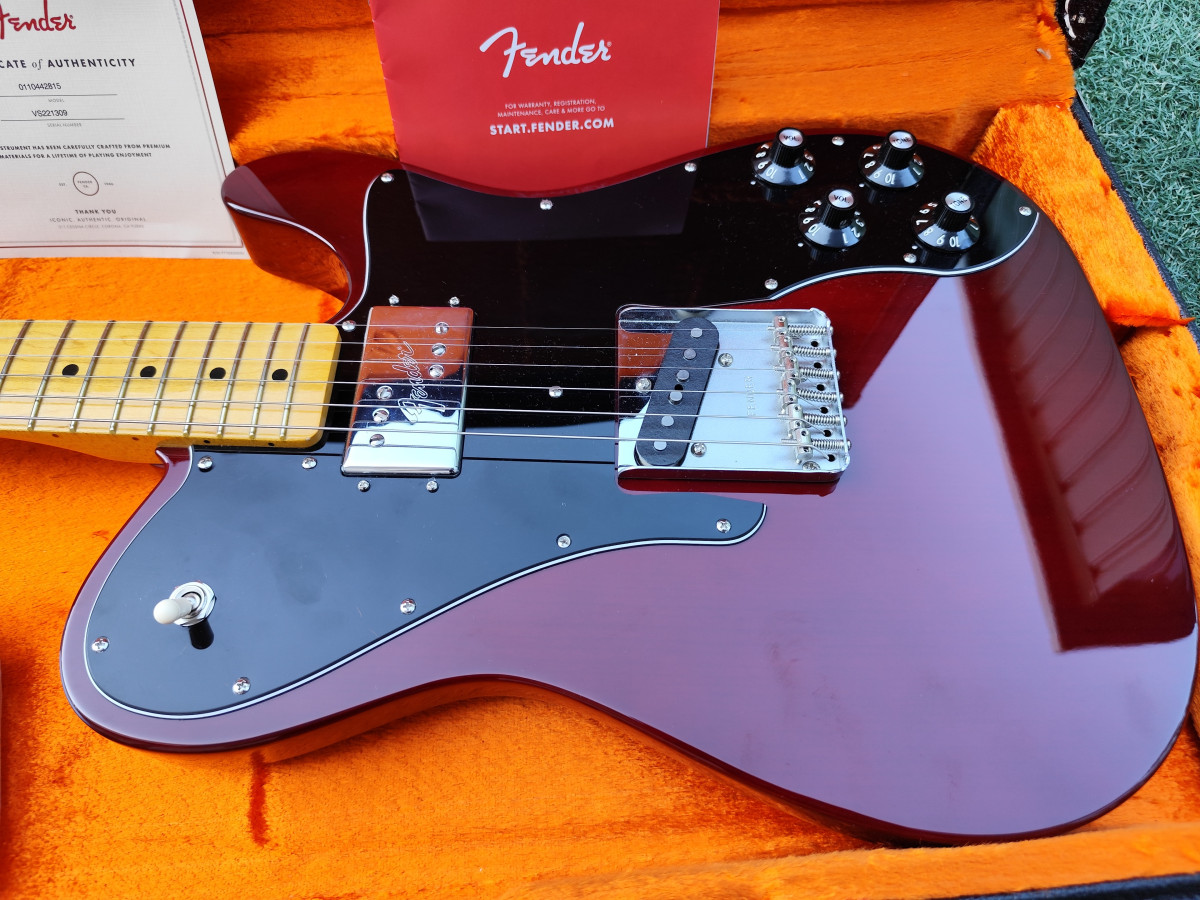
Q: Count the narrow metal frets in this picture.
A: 9